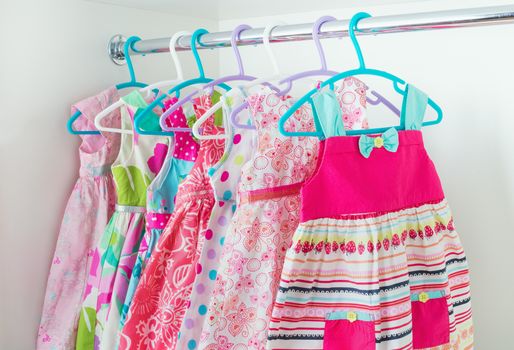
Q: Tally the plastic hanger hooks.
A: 7